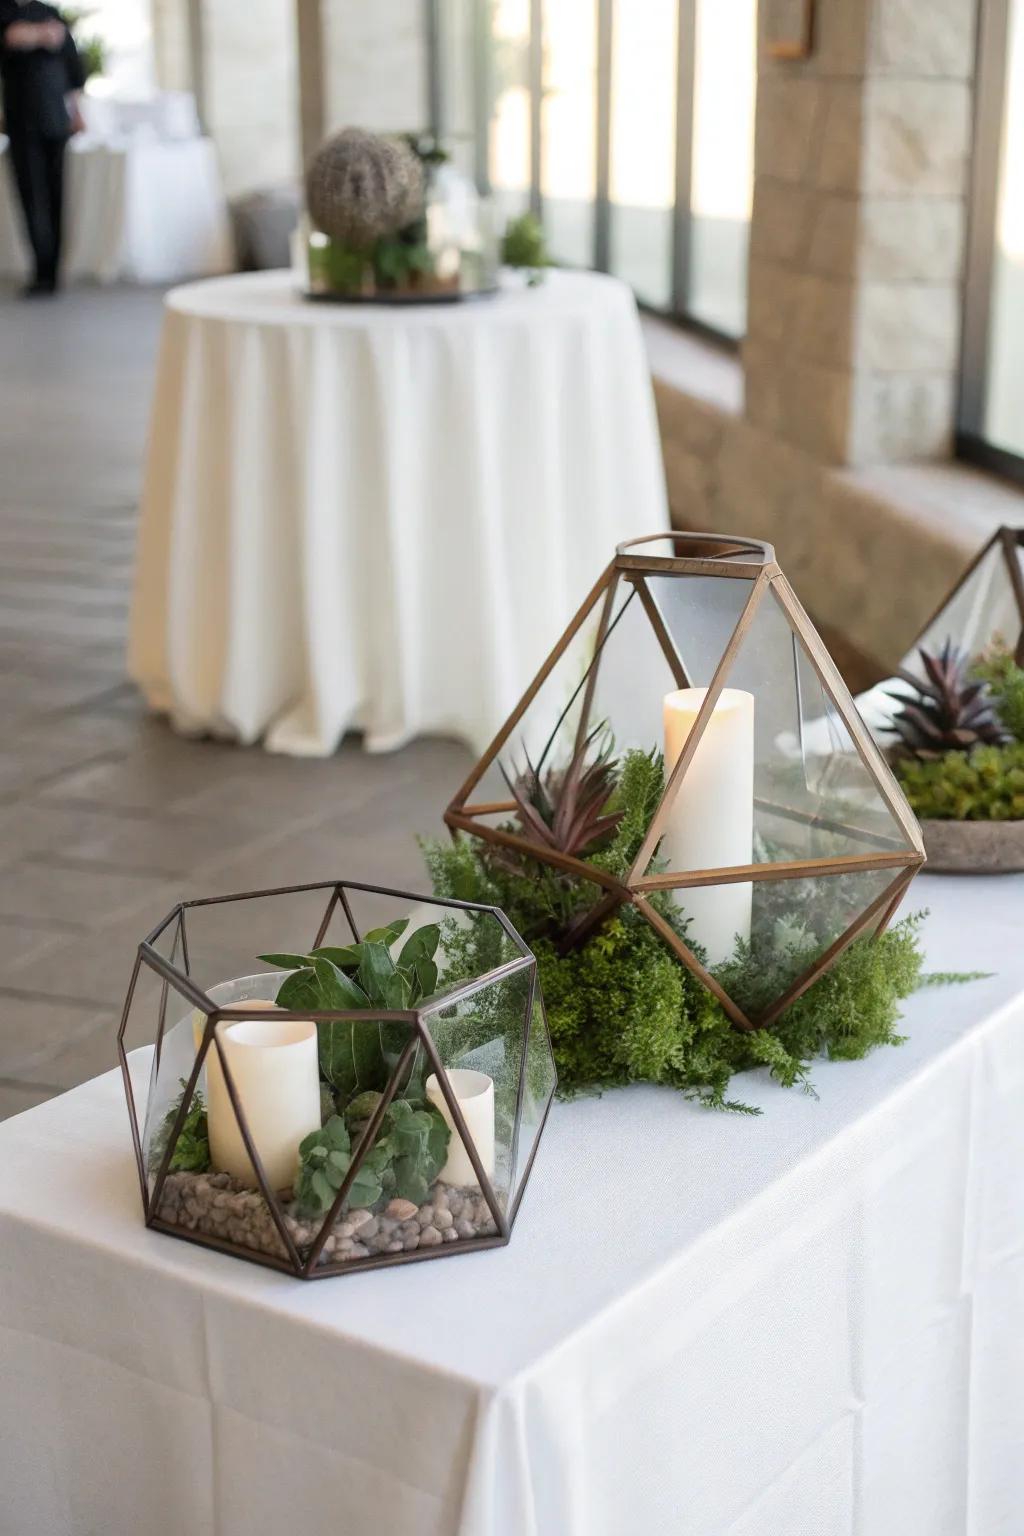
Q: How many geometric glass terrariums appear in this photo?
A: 3